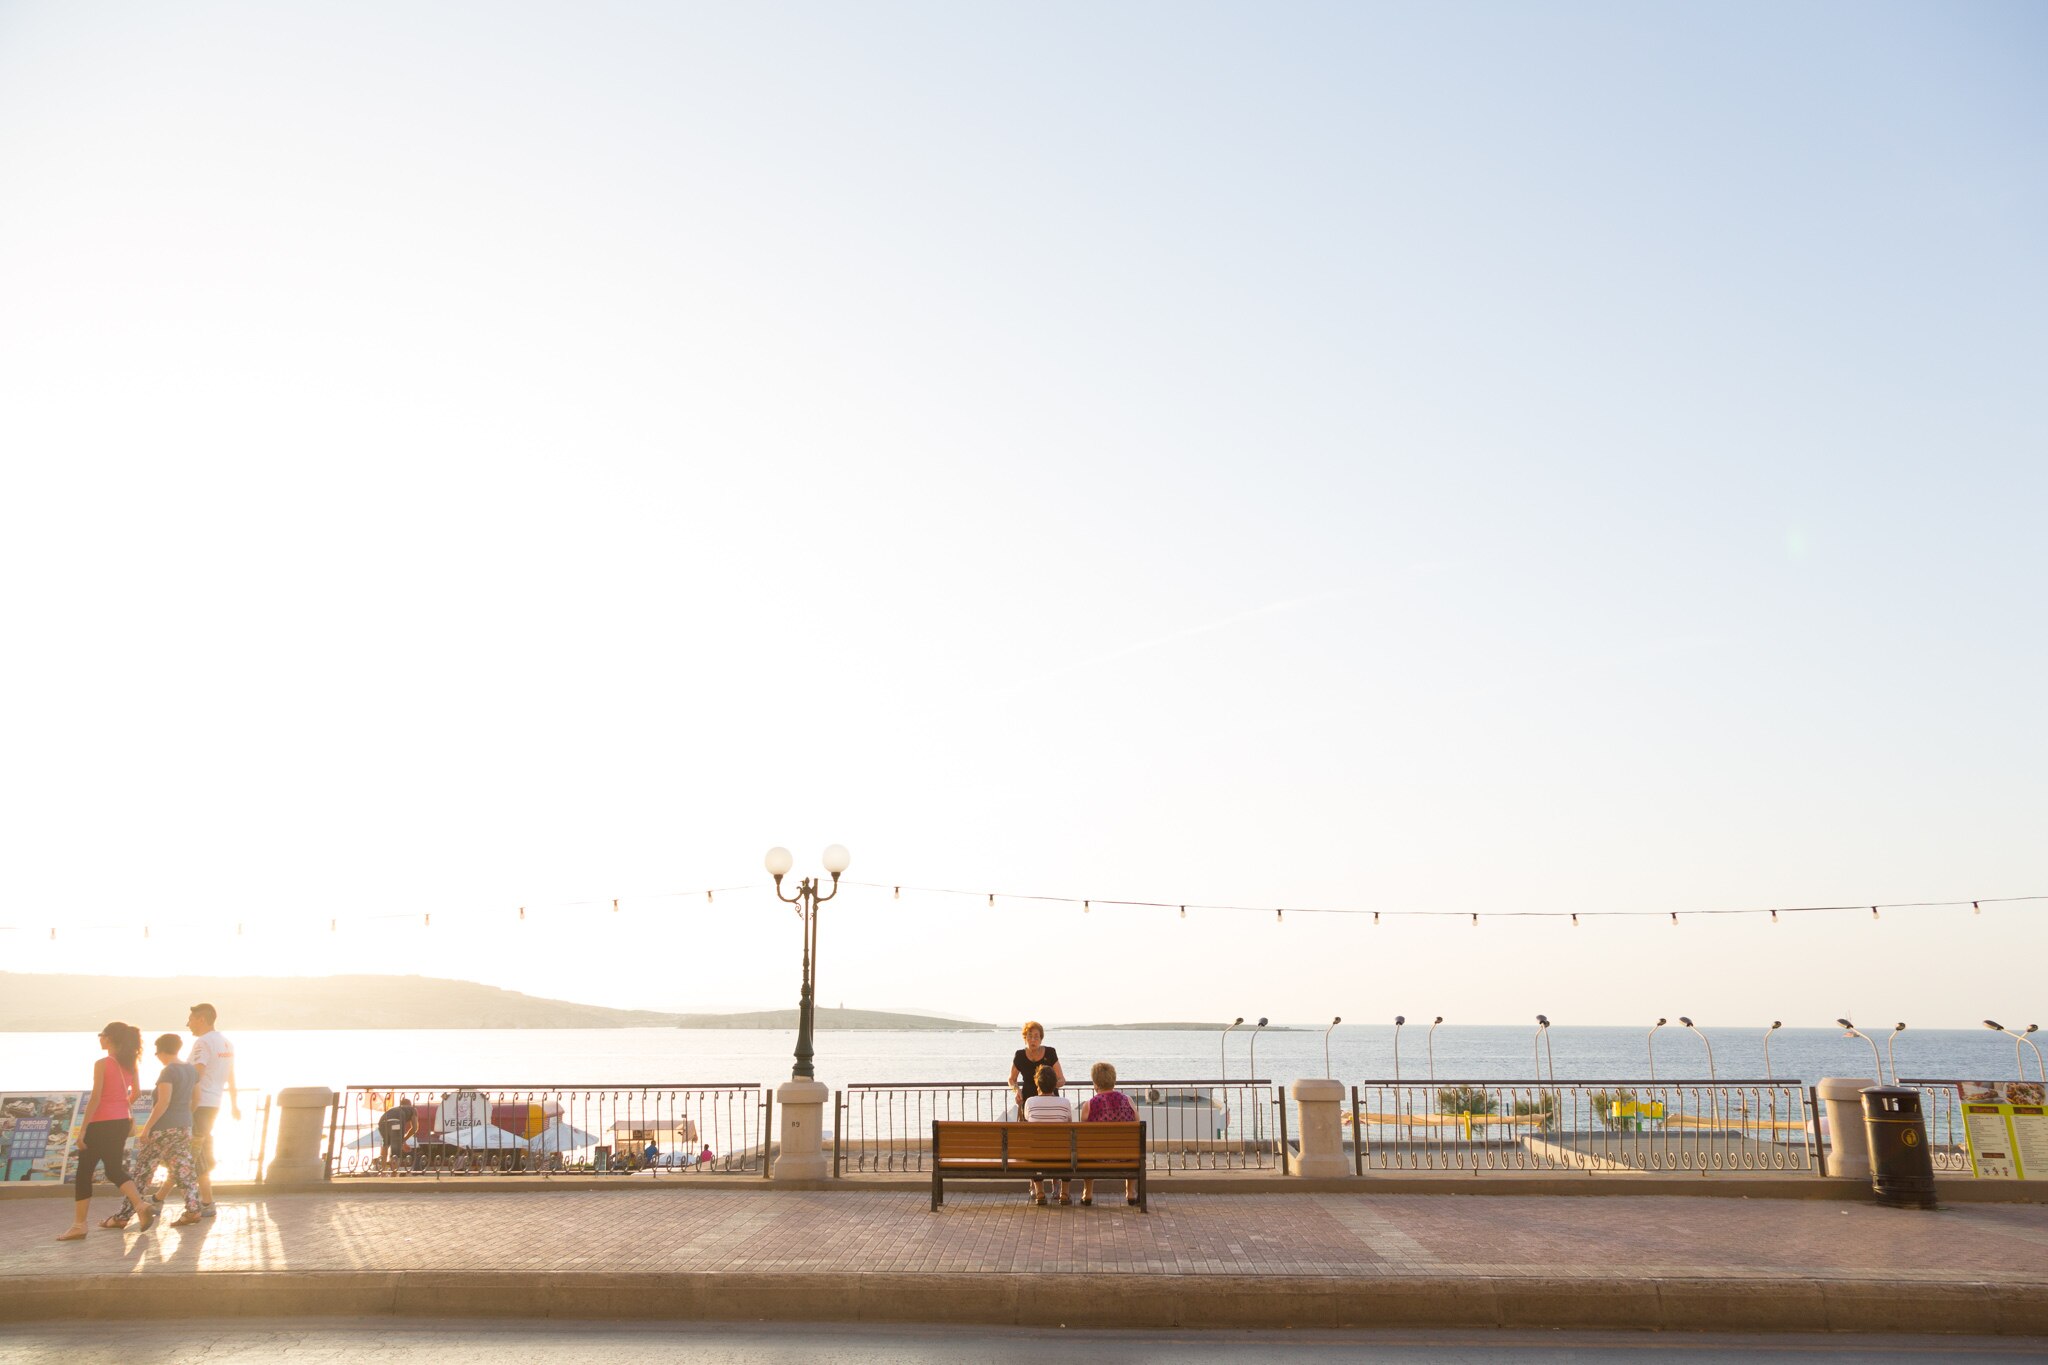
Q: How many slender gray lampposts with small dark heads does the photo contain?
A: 14